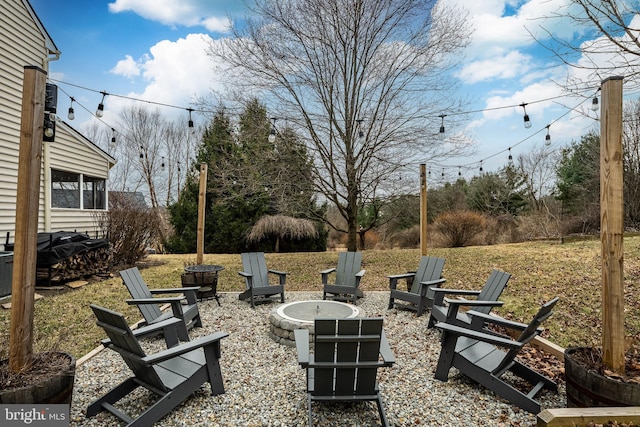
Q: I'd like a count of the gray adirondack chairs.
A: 8